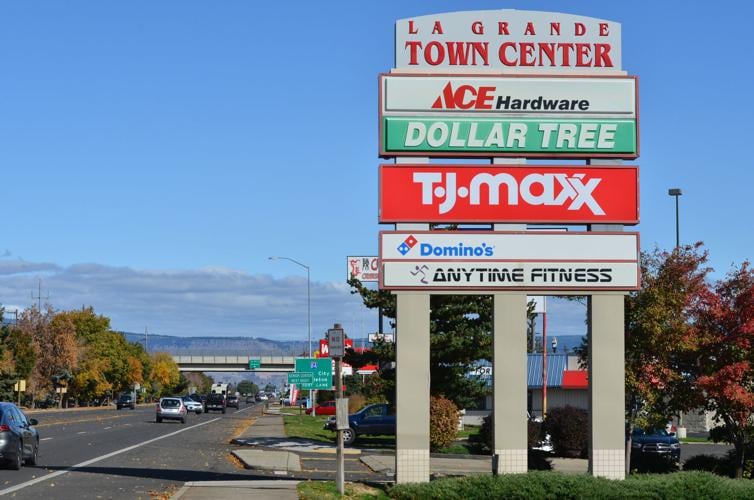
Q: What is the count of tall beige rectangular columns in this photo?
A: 3